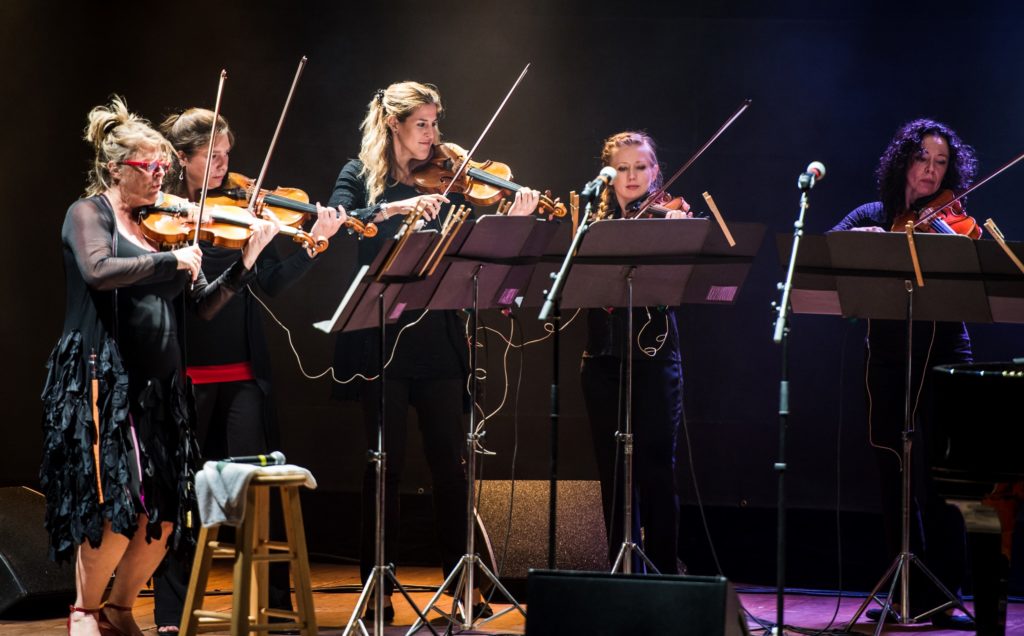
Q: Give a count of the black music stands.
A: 4